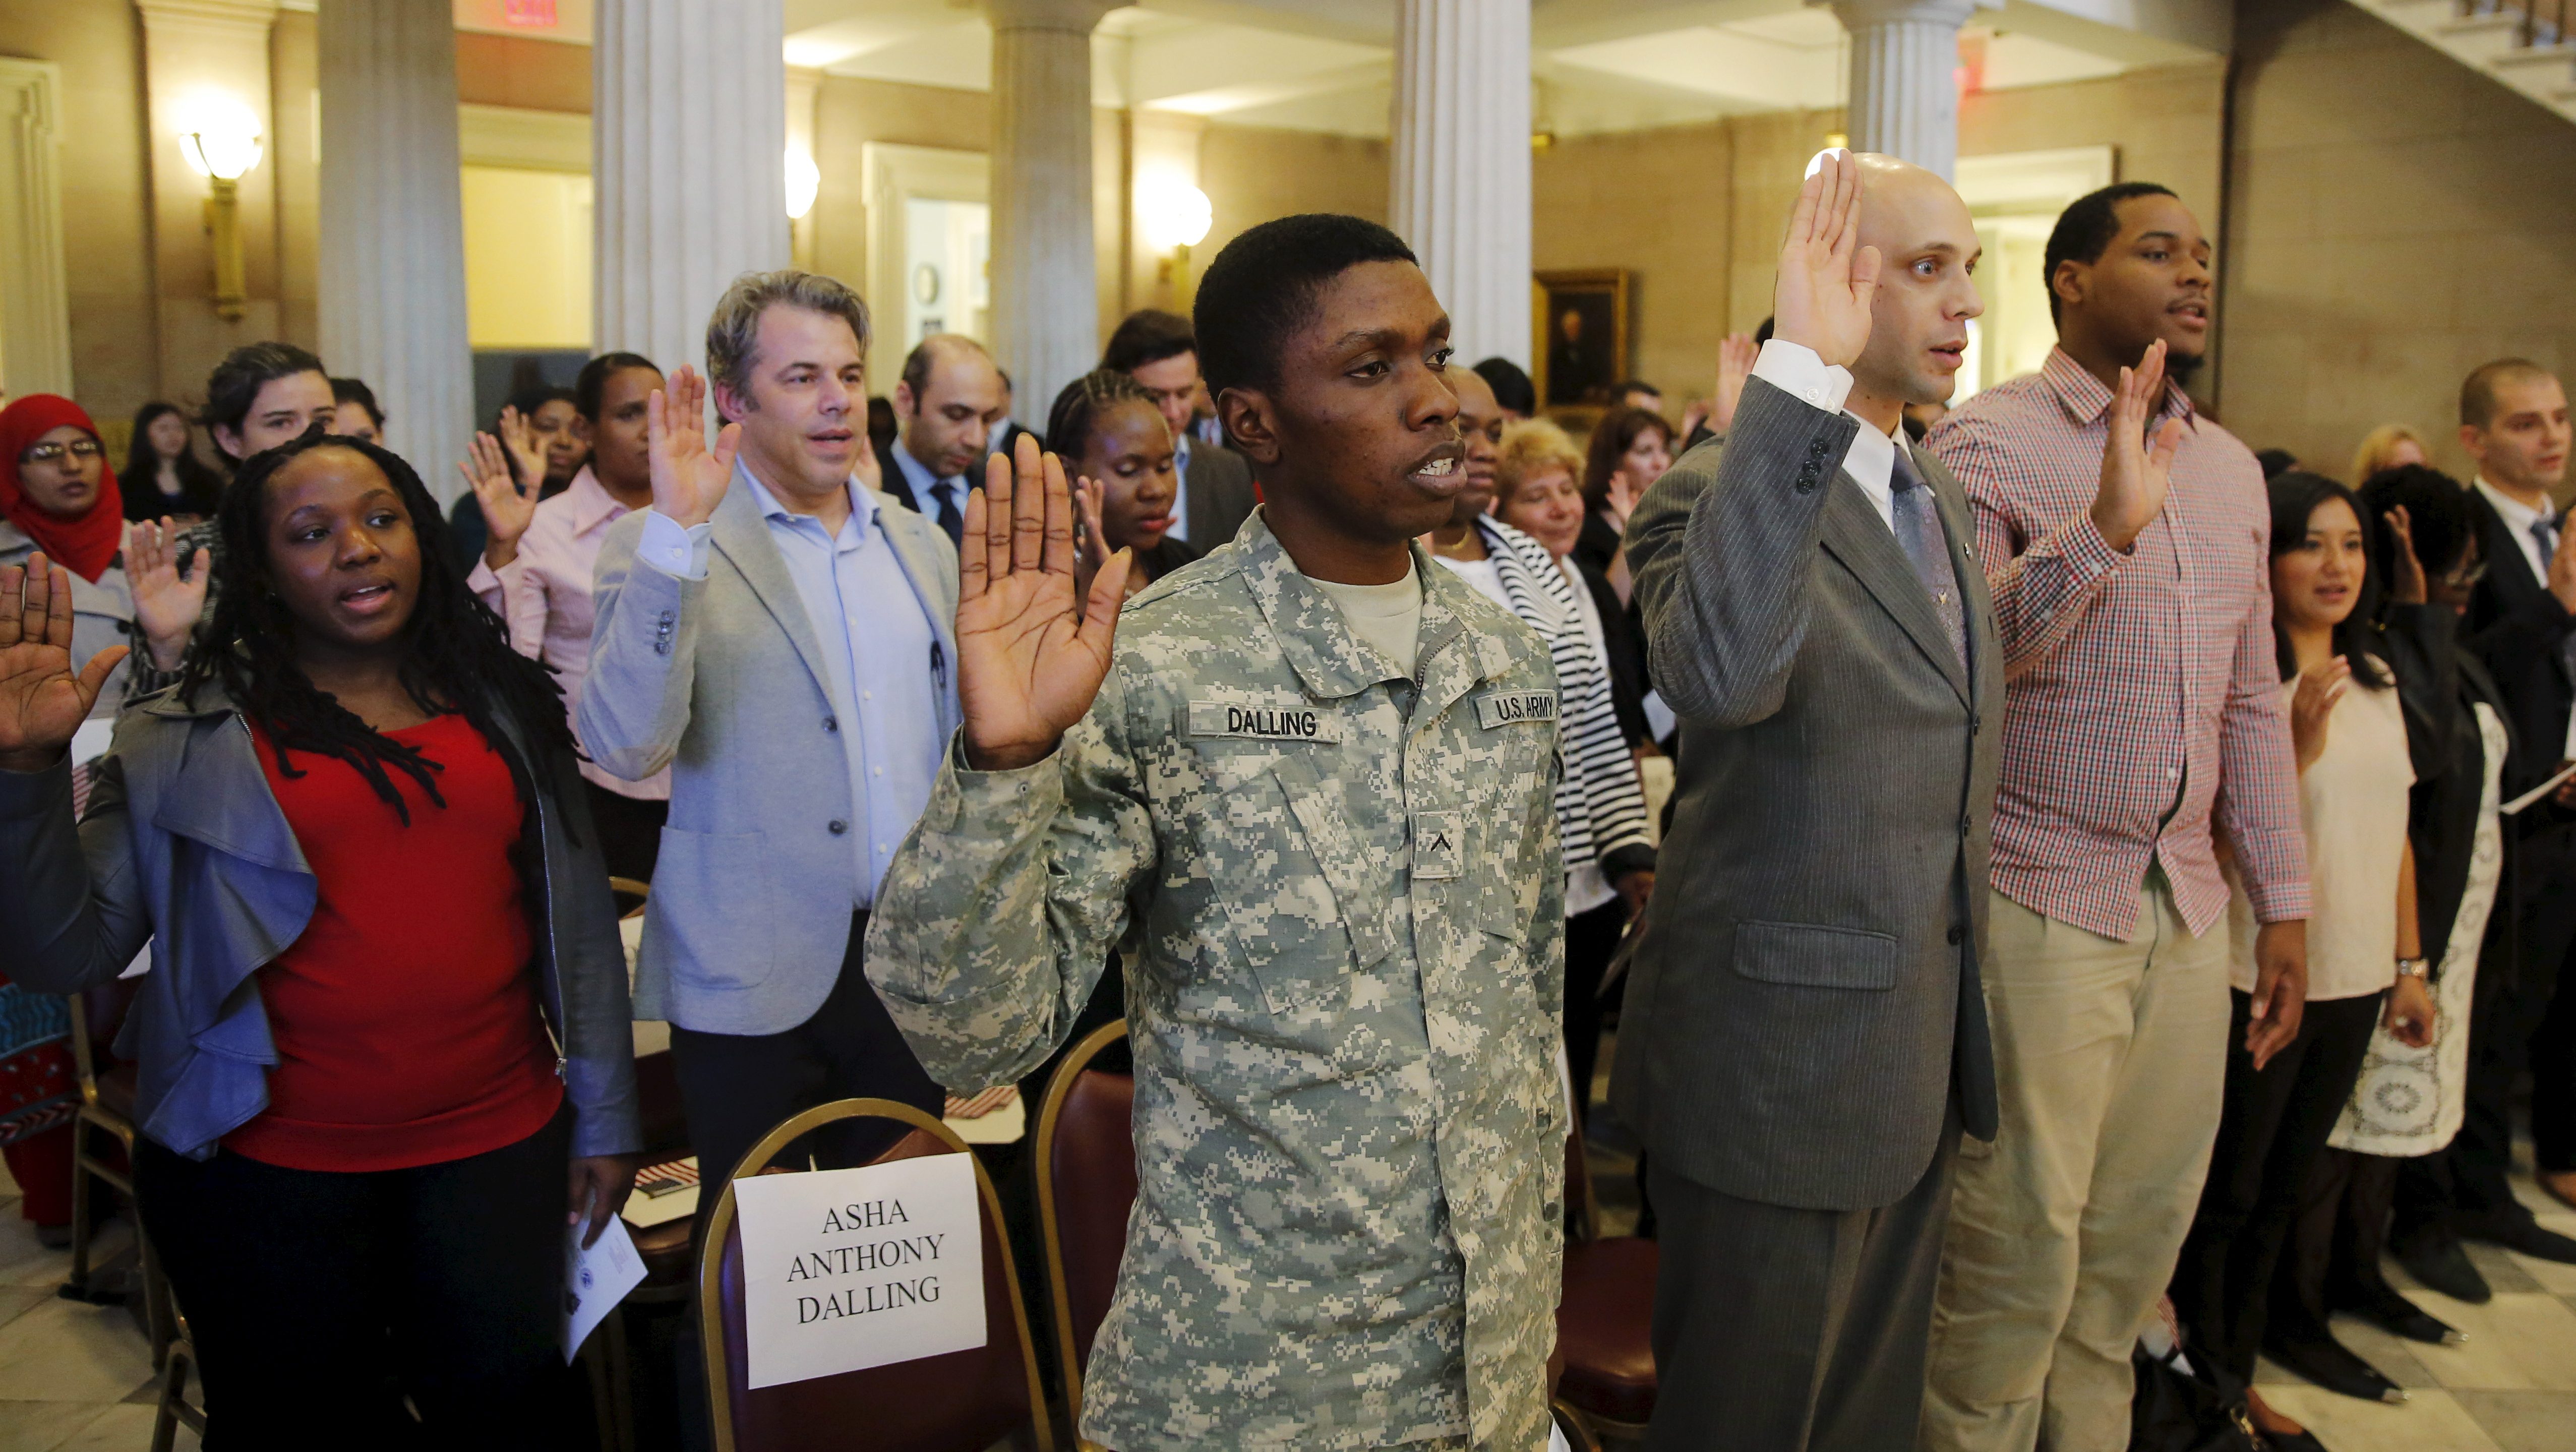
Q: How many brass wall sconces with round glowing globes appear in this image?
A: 3